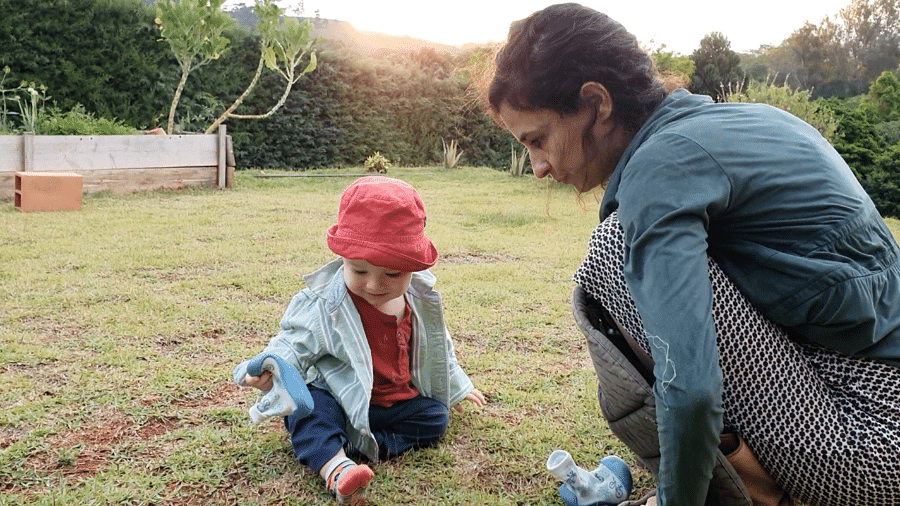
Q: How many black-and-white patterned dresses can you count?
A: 1